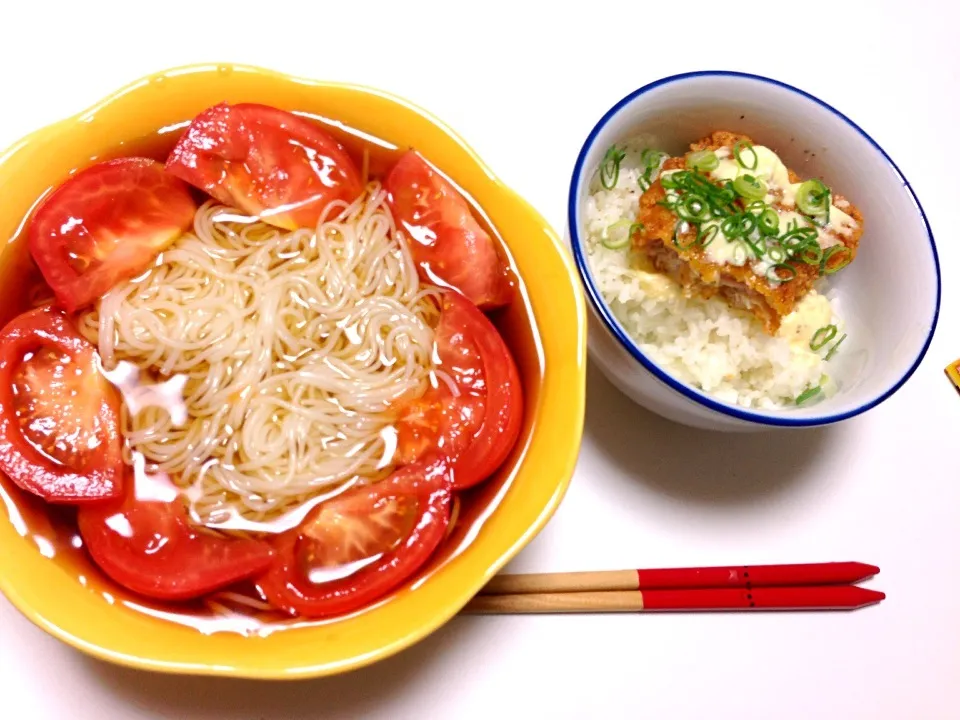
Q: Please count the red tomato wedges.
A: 7